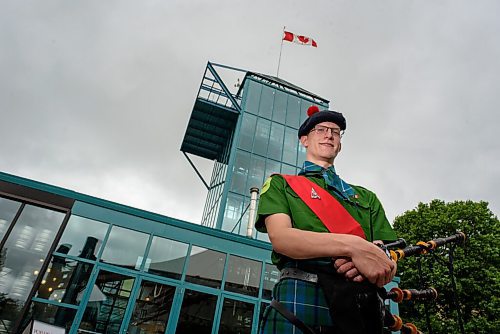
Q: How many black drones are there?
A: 3